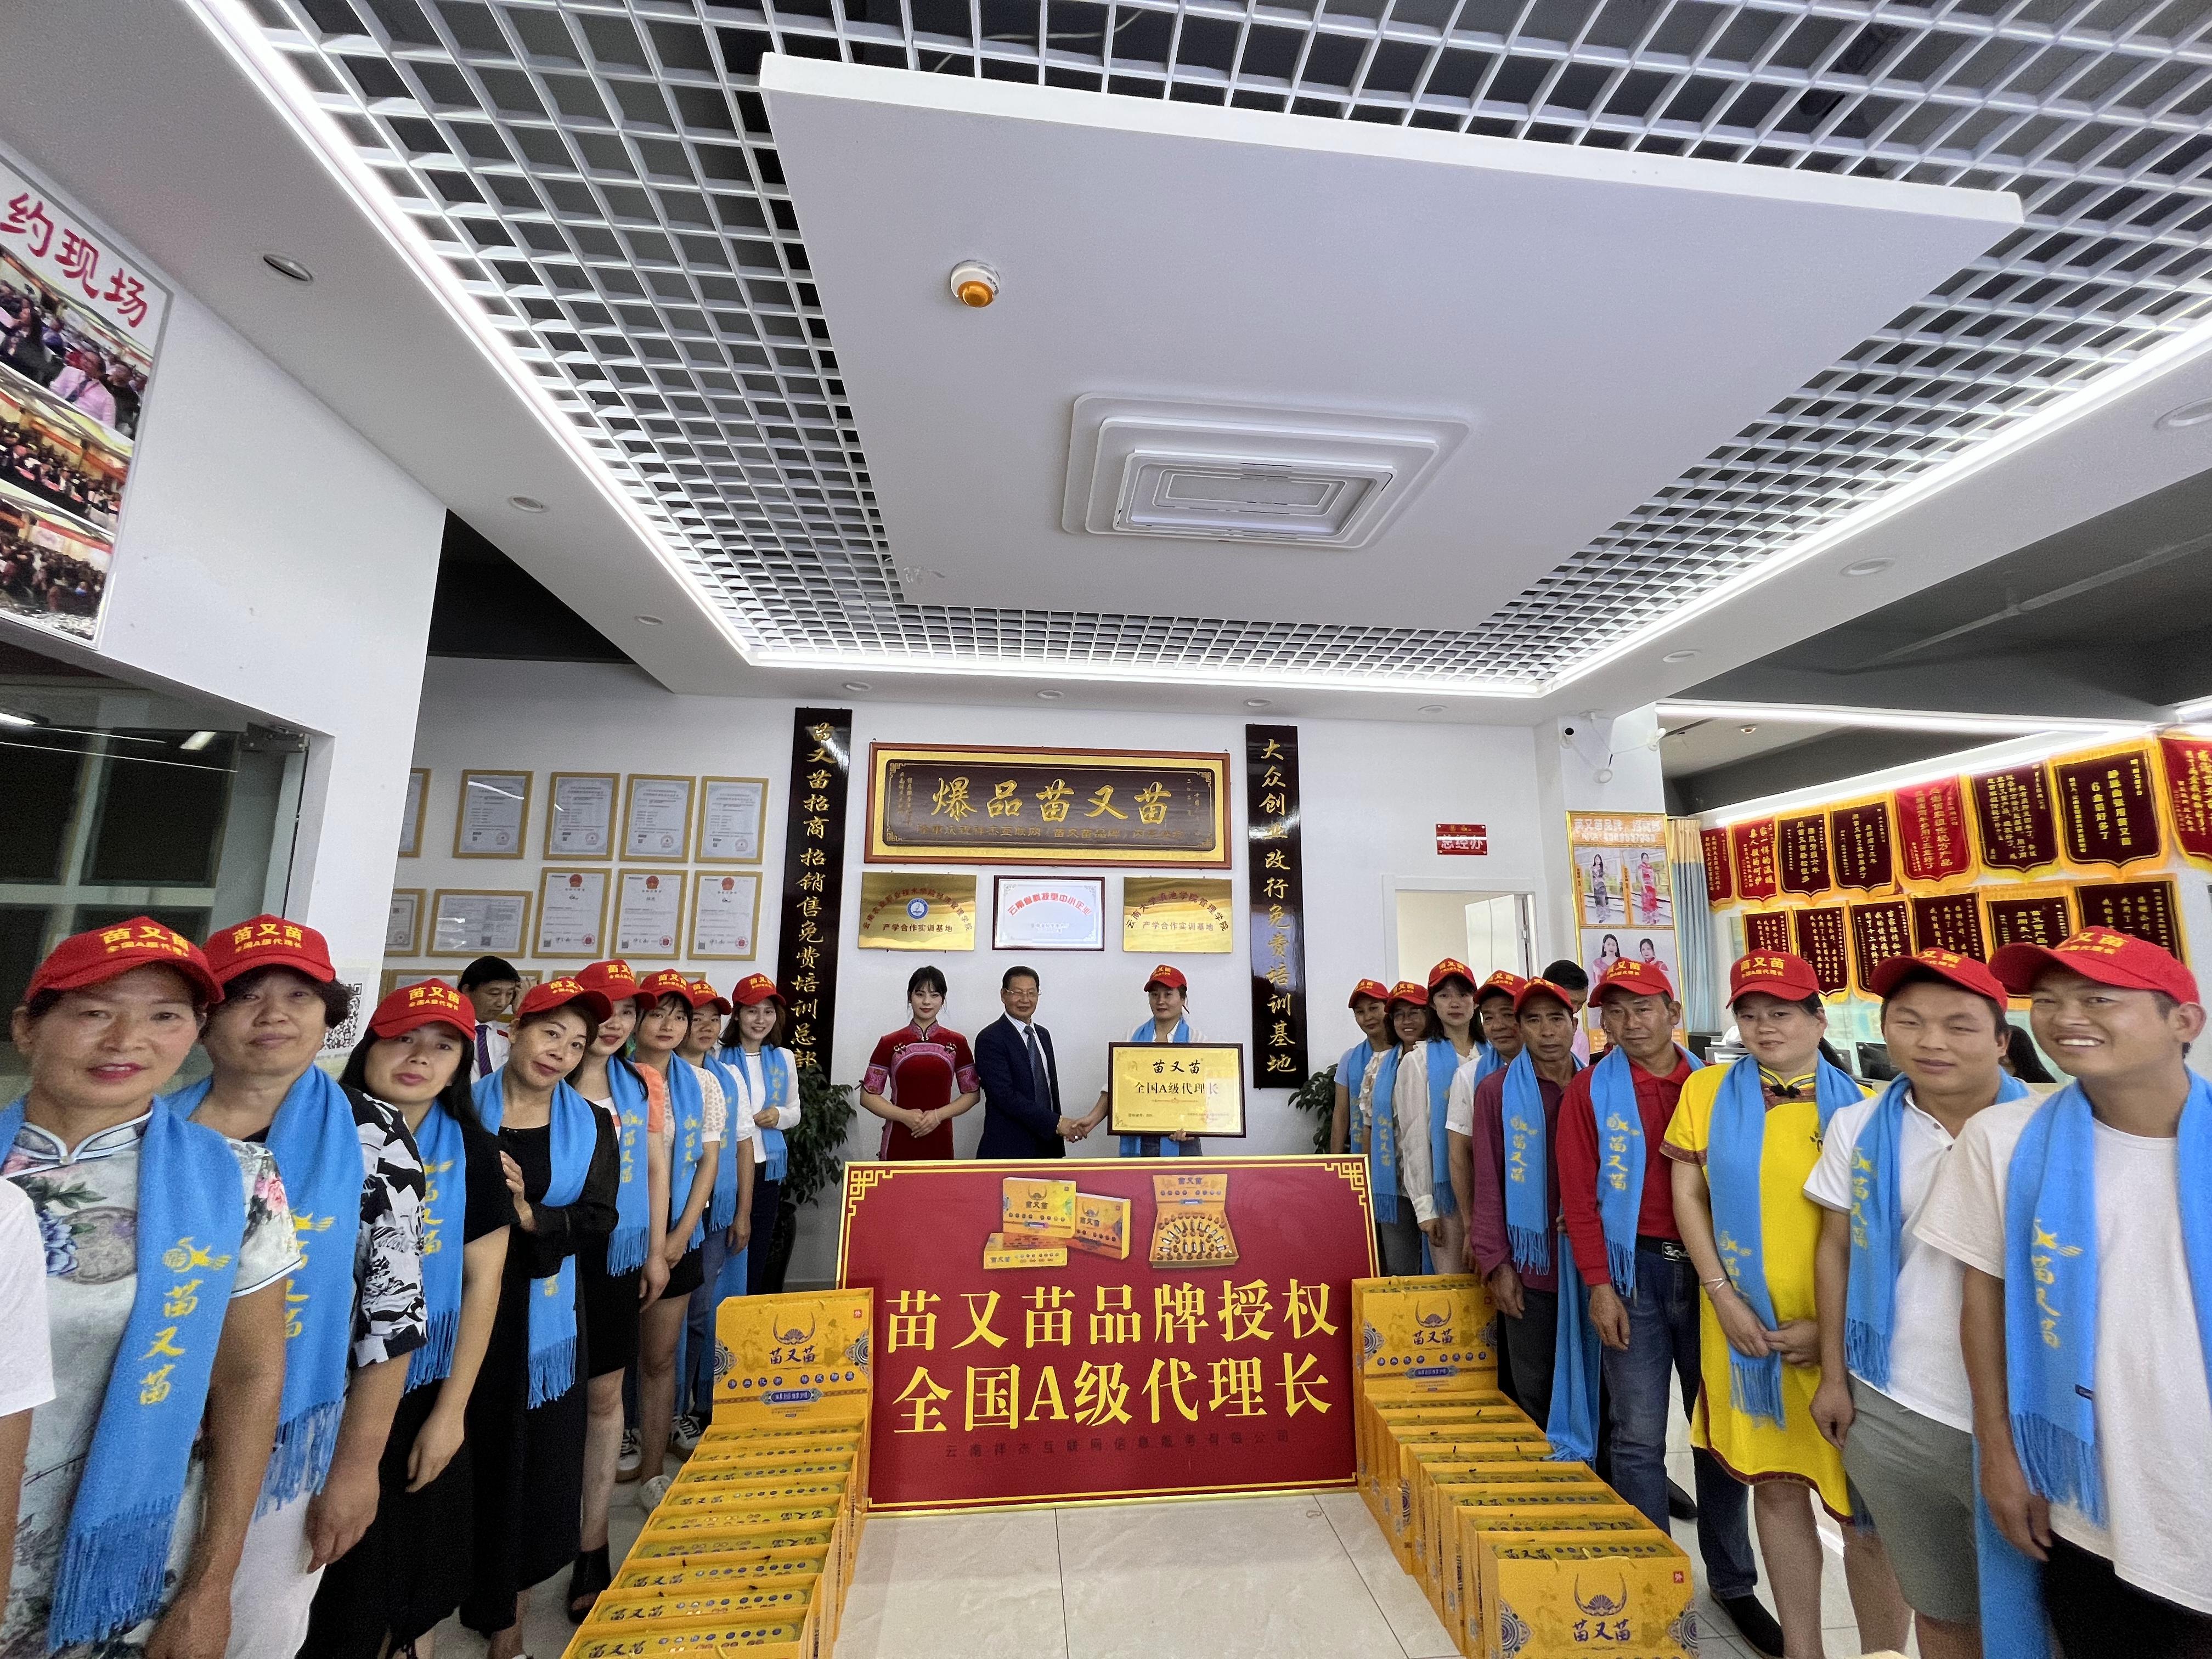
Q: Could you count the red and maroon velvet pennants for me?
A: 14